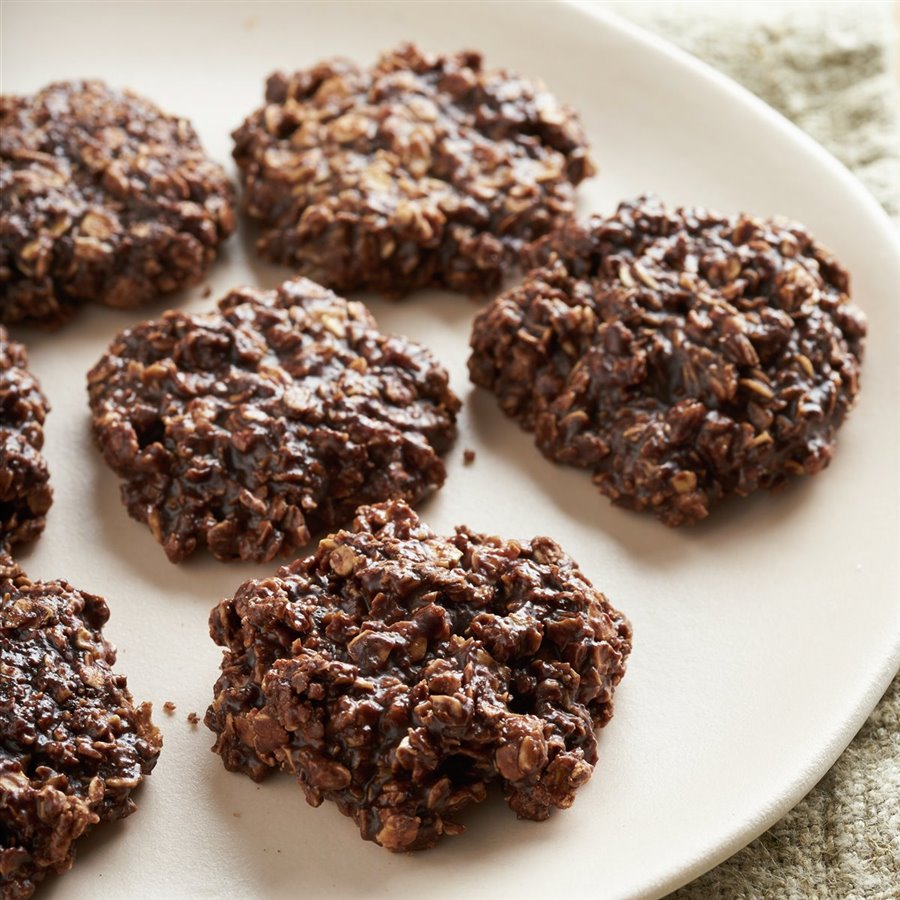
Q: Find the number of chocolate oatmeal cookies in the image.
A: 7